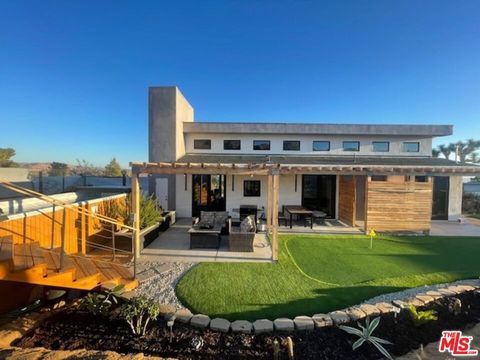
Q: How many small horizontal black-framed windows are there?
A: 8